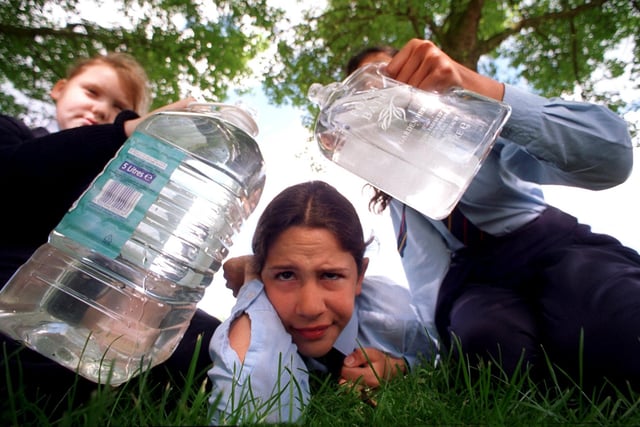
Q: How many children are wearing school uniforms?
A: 3